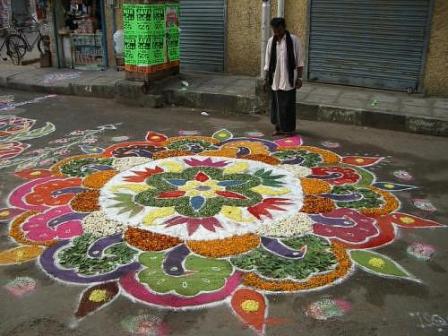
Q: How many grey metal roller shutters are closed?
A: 2